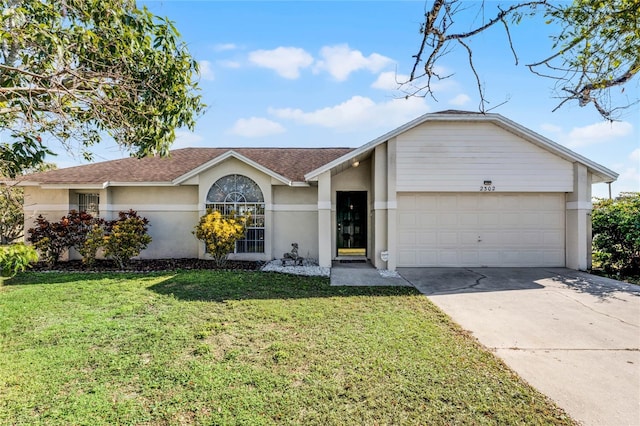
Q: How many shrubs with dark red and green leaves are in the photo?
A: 3